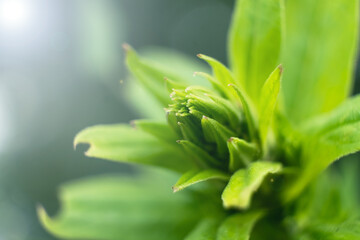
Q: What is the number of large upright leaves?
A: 2